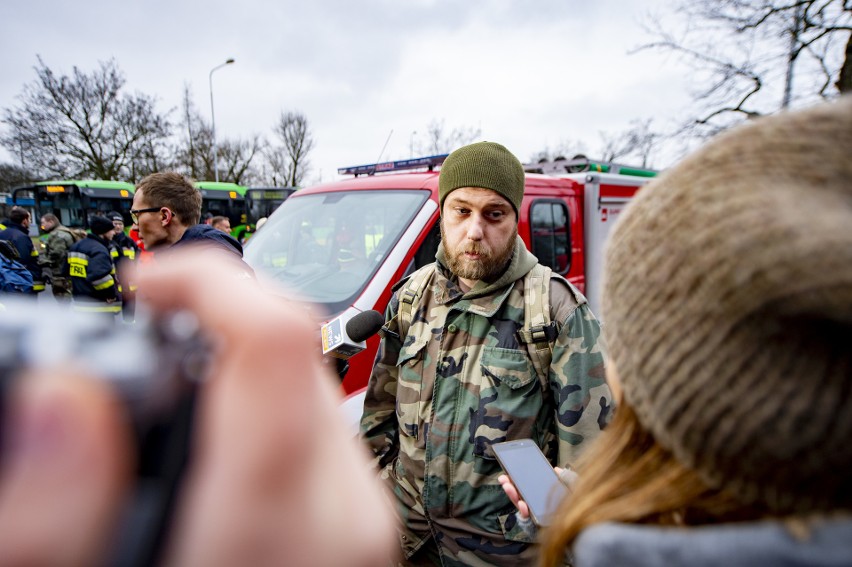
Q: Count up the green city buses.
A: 3